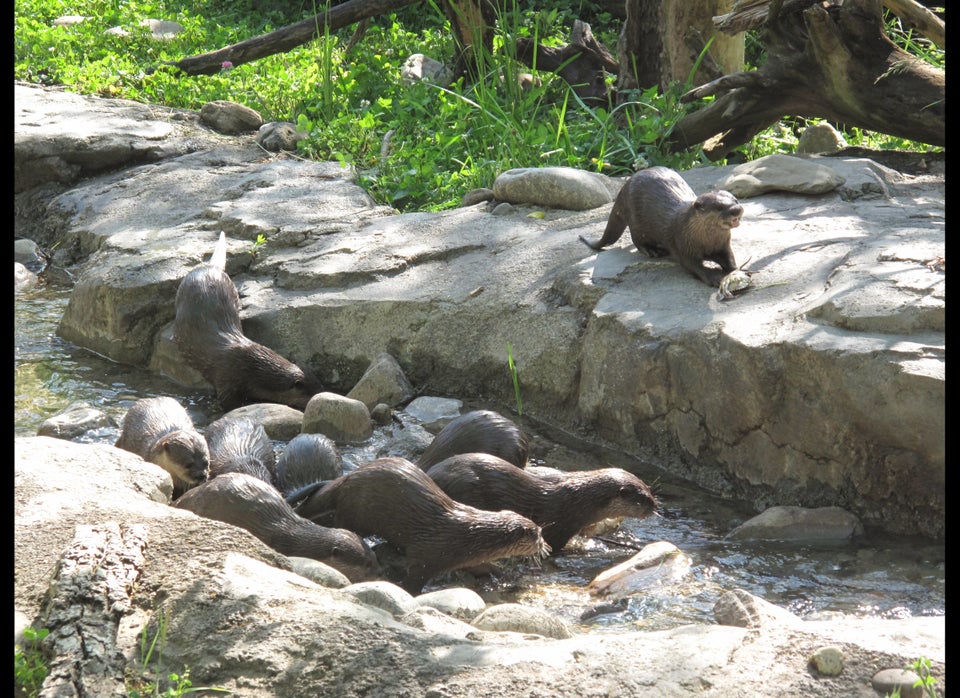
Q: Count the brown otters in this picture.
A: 9